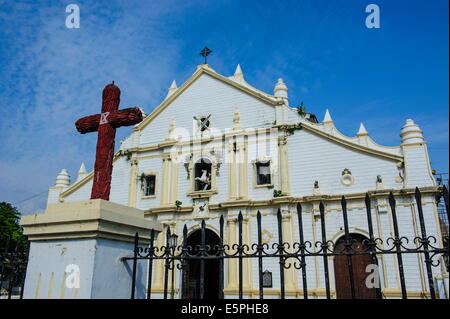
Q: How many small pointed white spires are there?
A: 5